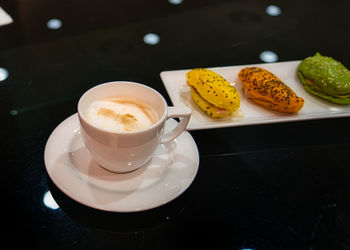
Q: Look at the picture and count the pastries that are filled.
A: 3